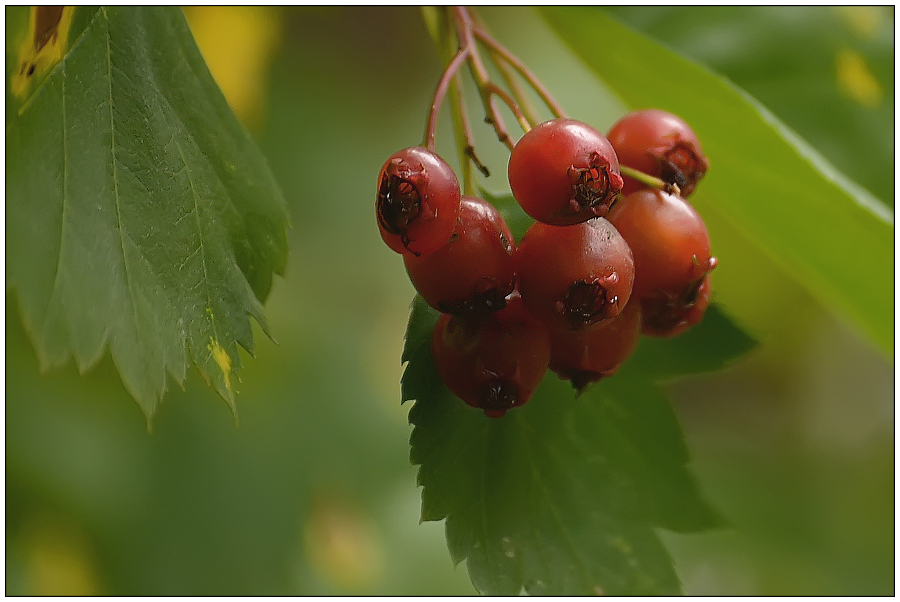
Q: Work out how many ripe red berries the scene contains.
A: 9